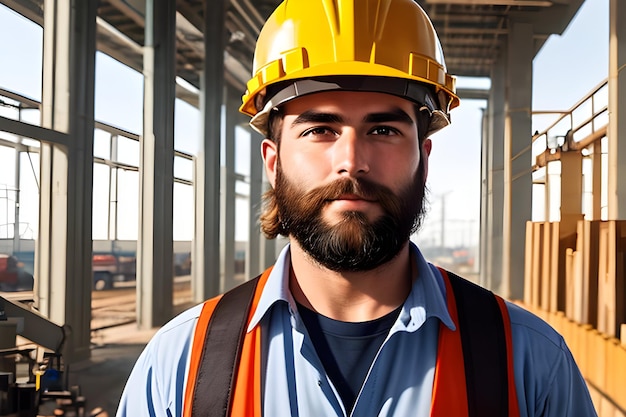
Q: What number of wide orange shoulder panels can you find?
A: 2